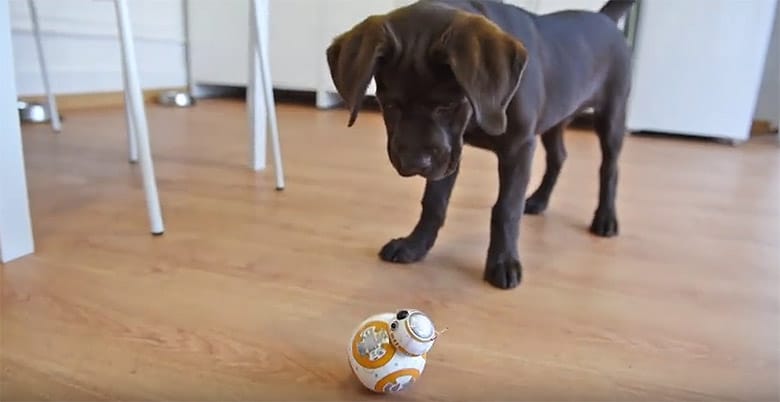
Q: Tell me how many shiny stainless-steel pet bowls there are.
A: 2